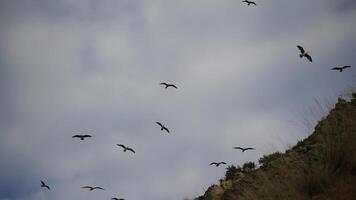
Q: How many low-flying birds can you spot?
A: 12